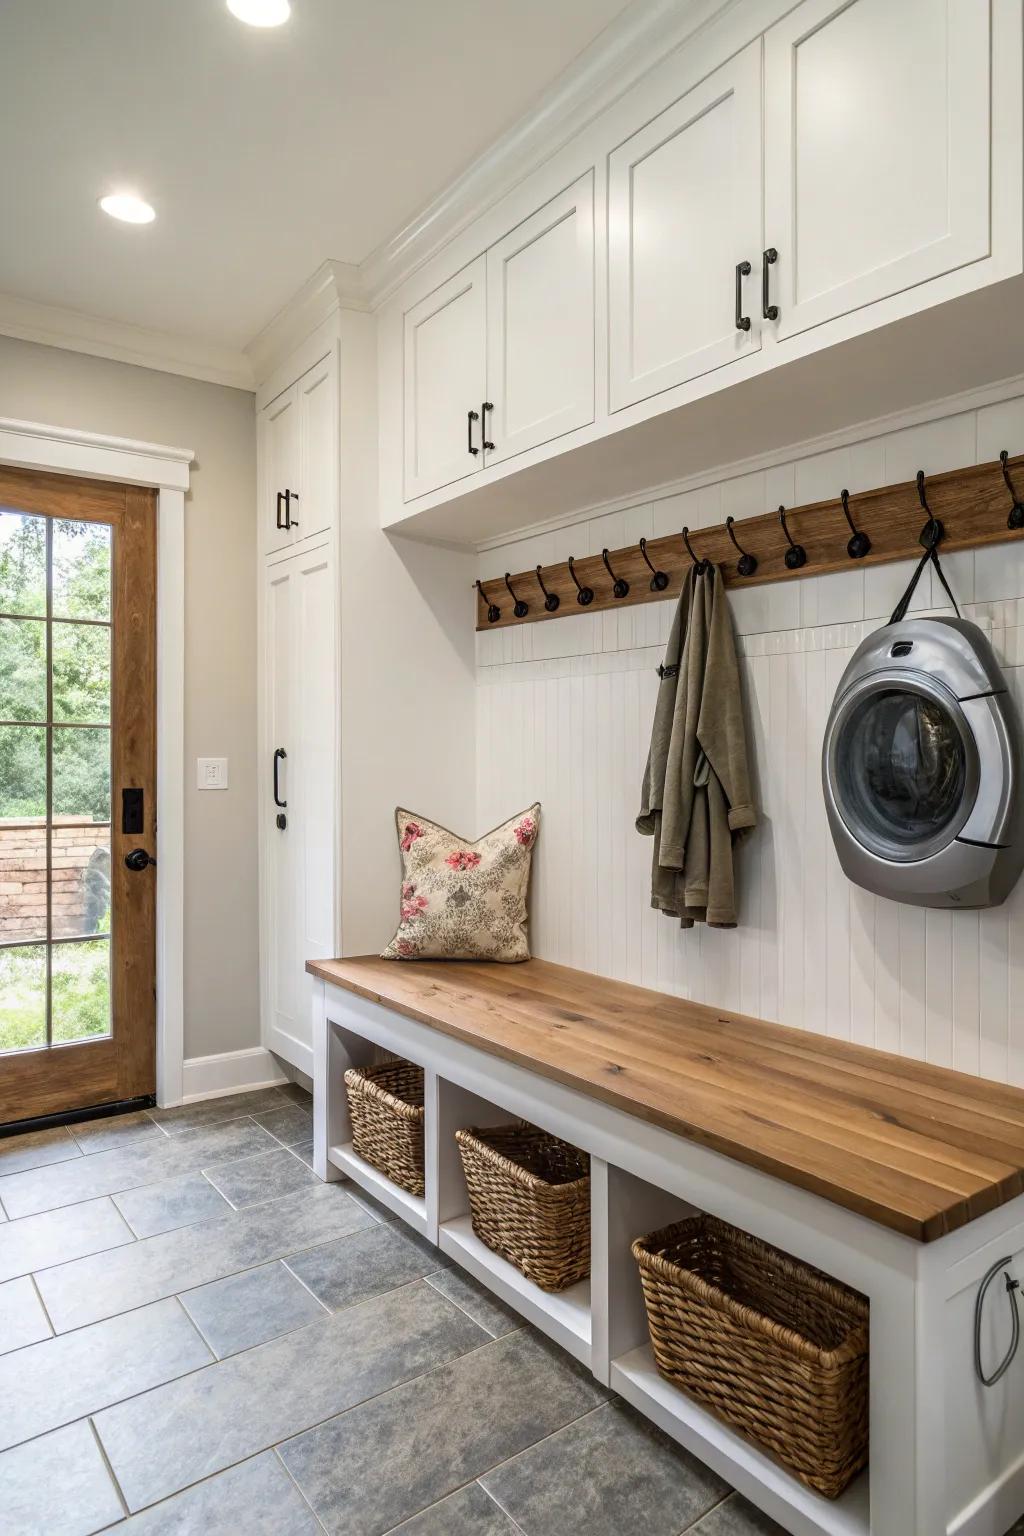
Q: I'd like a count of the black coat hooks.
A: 12